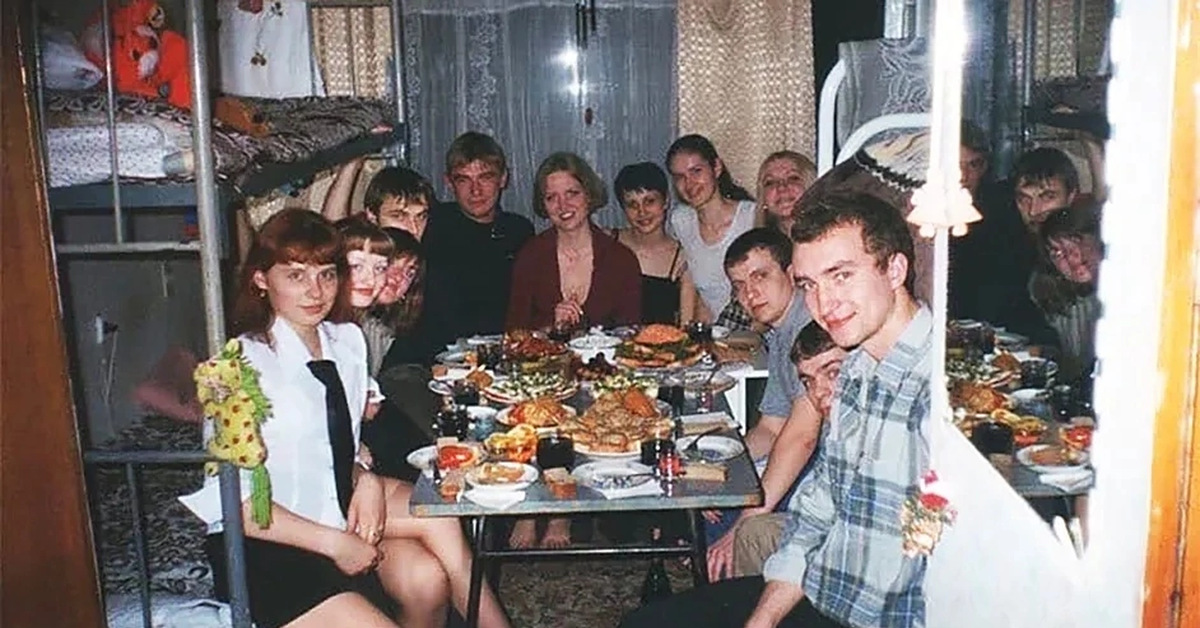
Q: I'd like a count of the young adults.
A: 12